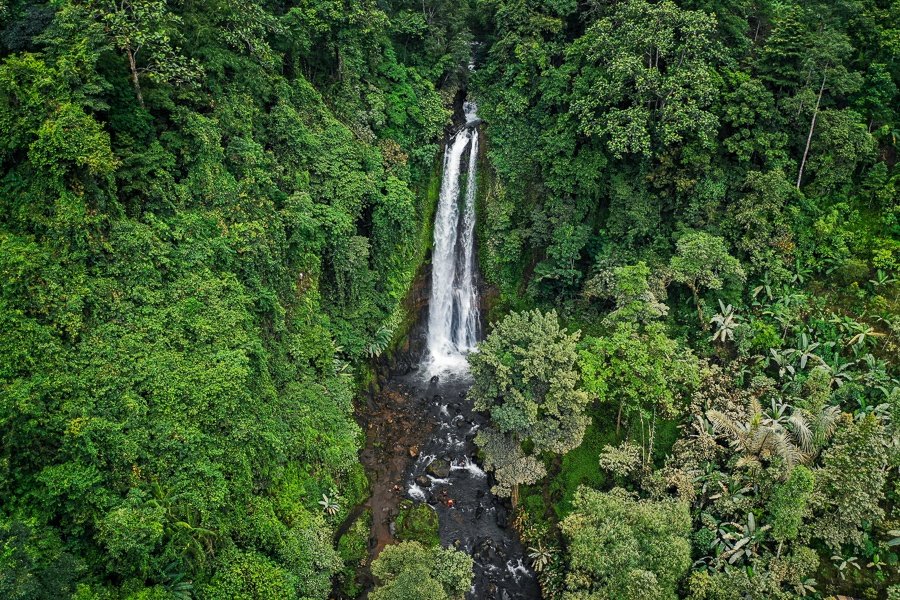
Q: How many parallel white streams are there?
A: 2